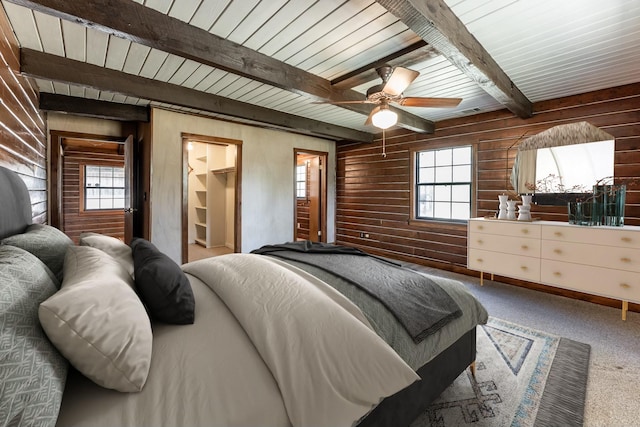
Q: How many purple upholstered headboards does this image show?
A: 0